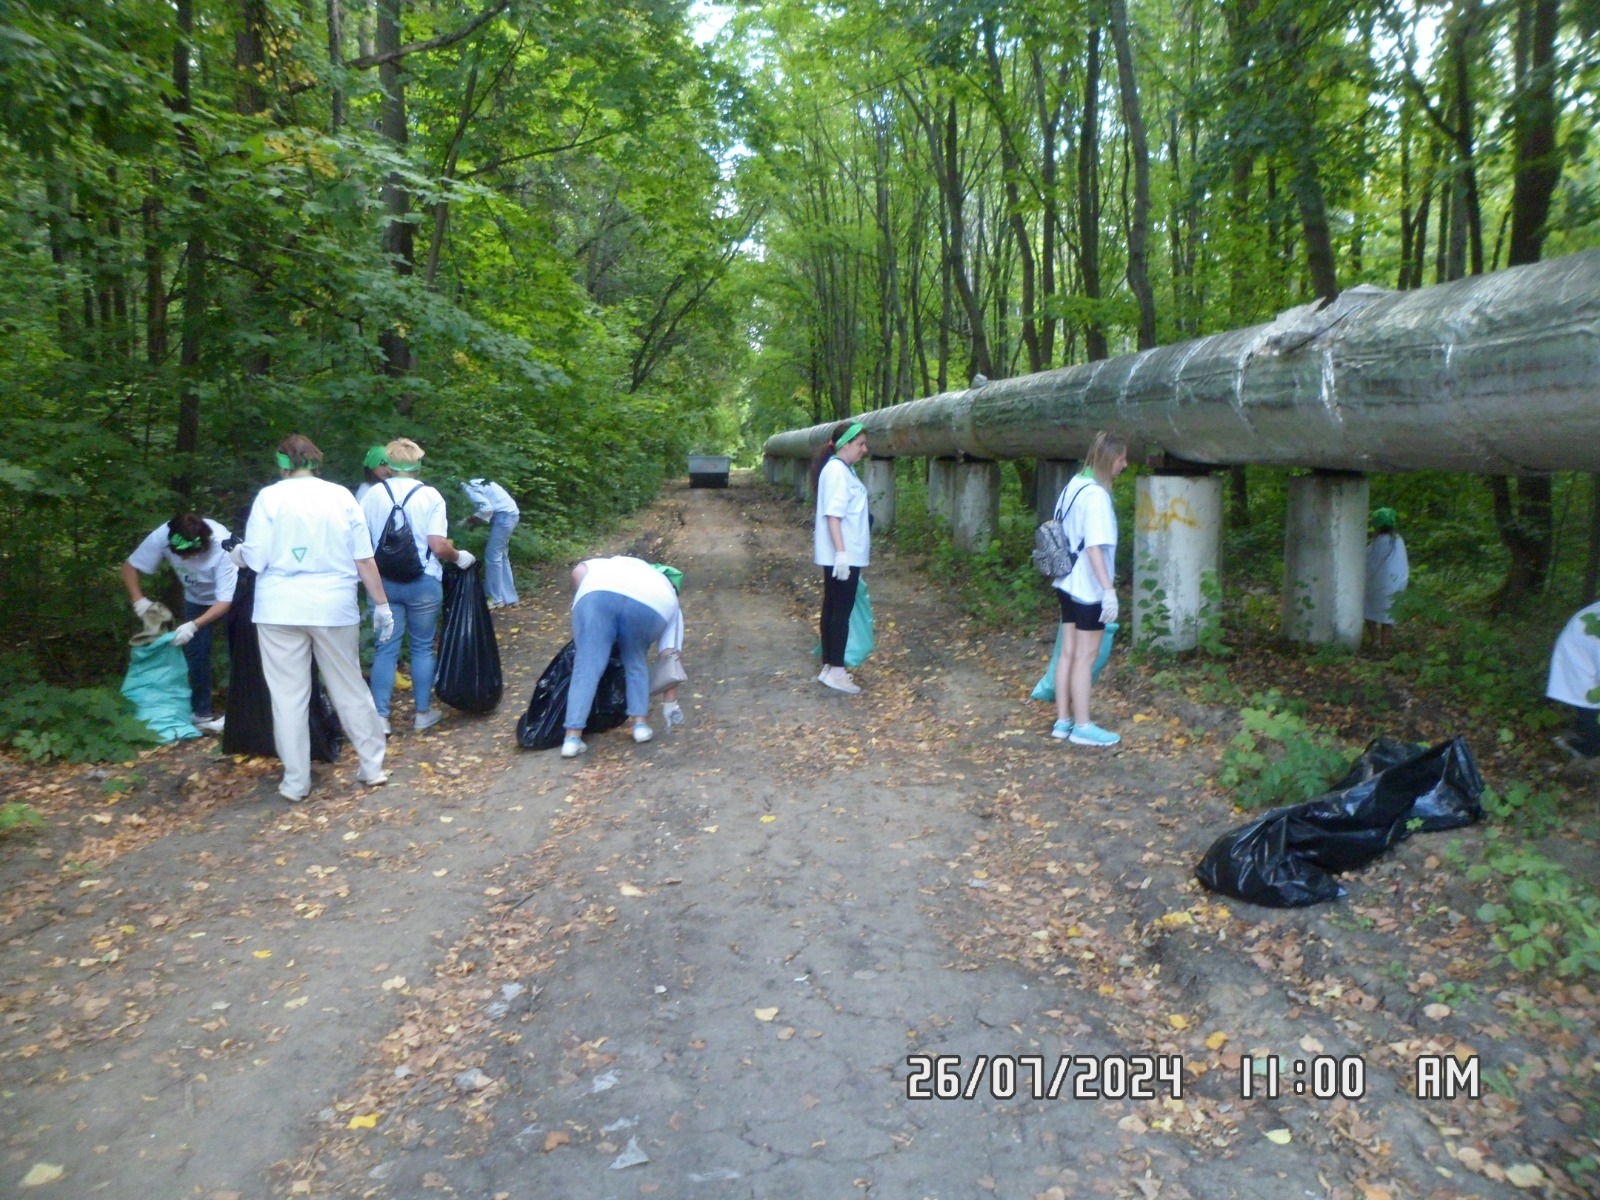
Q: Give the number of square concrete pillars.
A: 0